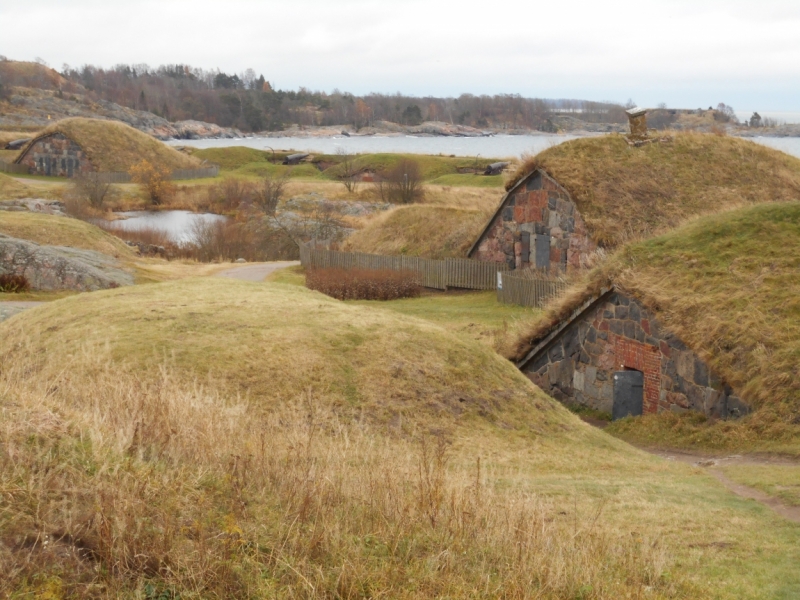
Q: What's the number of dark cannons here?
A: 3